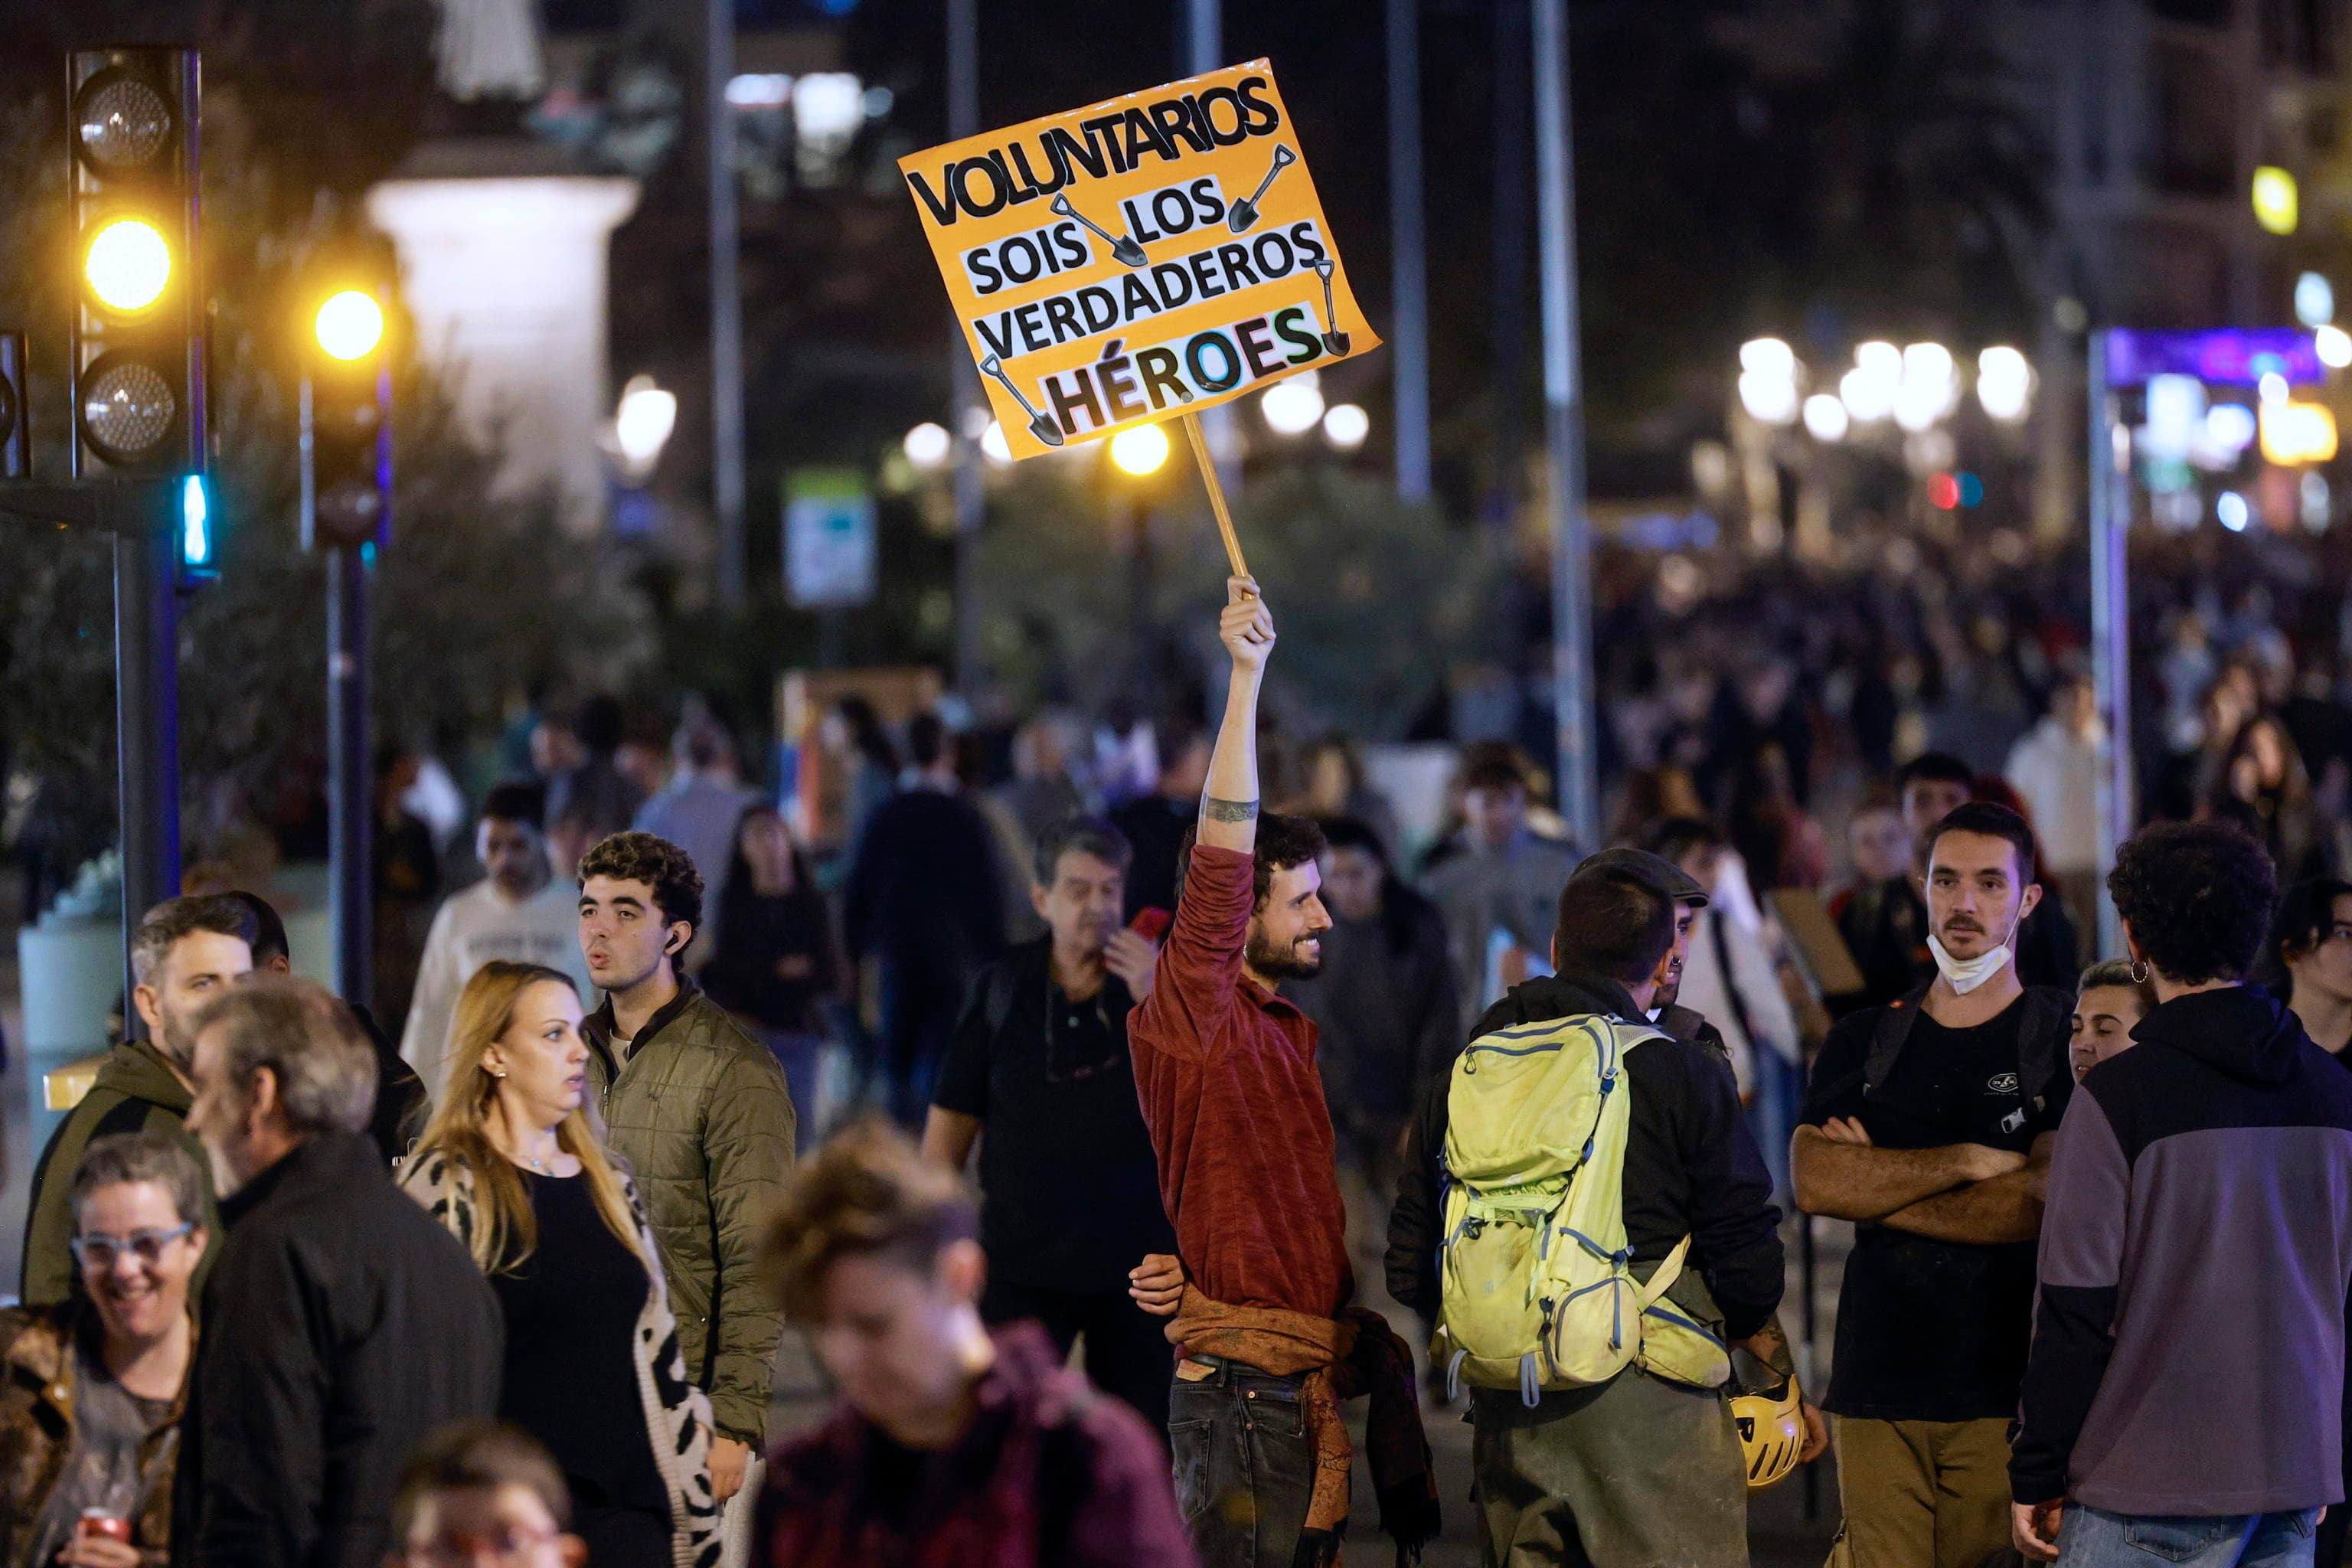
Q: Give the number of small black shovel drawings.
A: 4